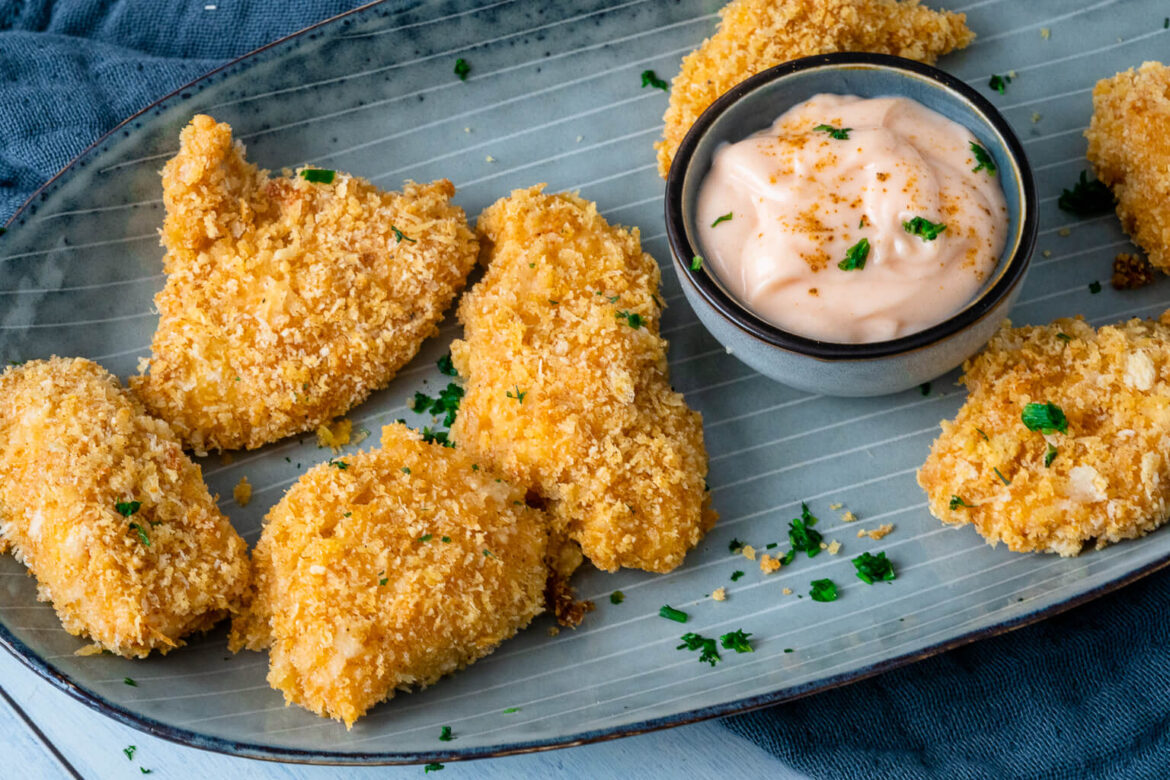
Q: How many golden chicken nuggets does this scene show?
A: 7